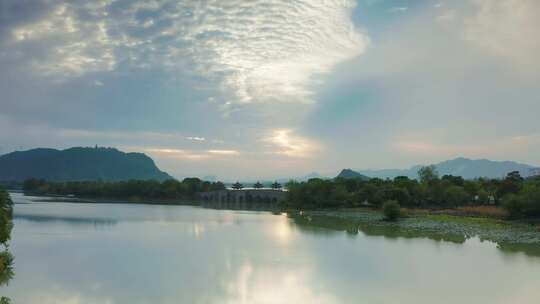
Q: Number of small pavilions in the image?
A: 3